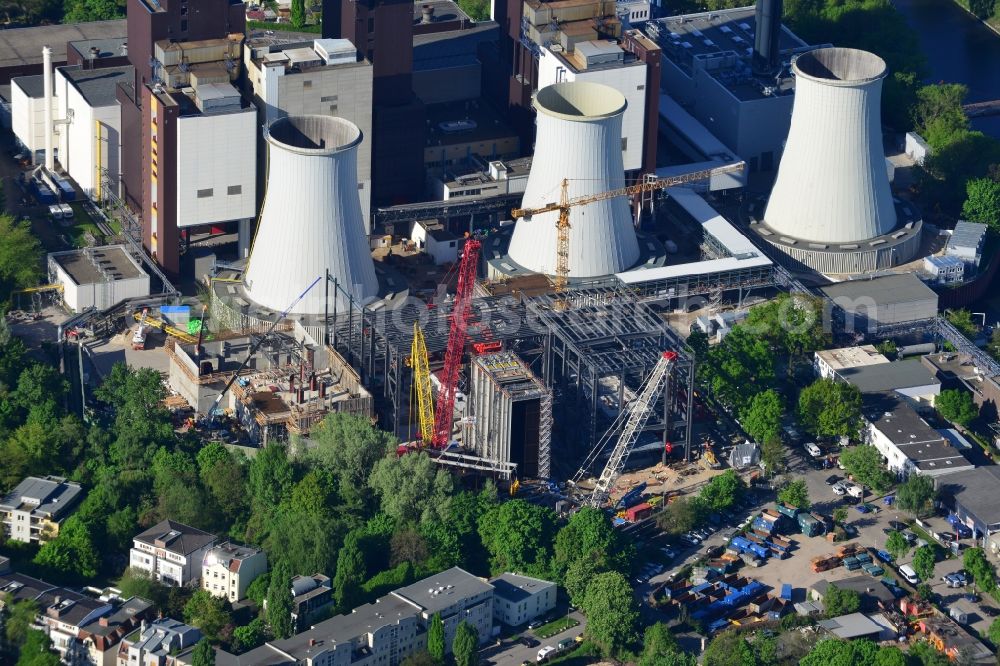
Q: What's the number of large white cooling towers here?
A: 3